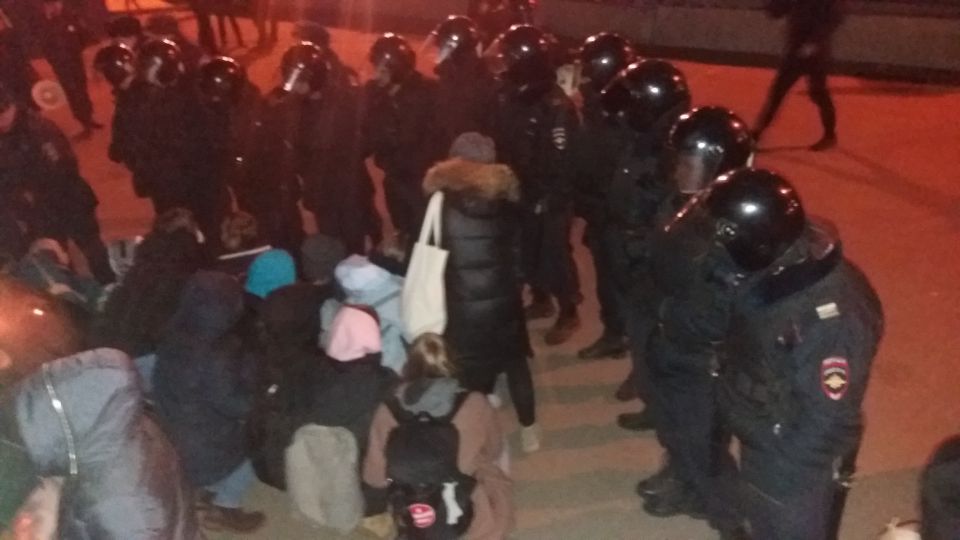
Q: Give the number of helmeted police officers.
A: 11